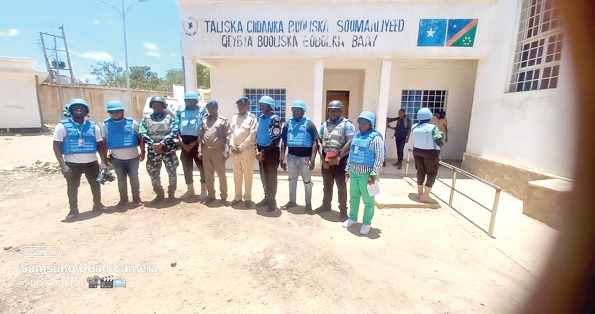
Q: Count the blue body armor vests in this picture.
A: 7